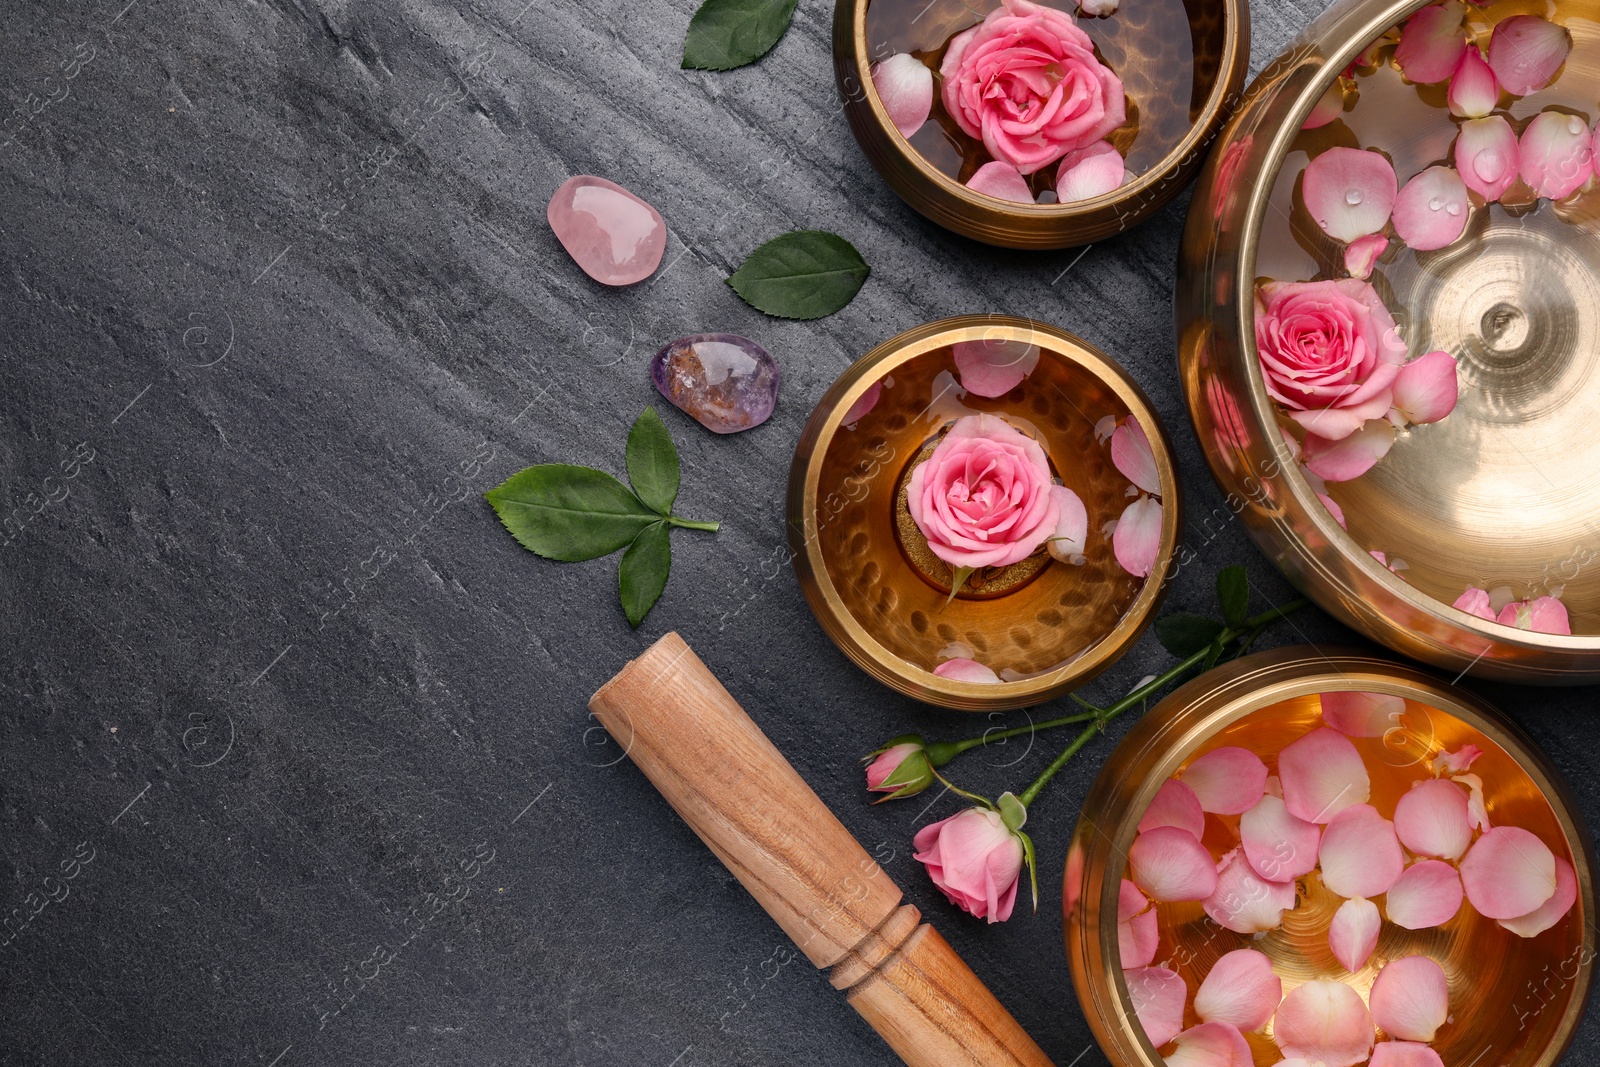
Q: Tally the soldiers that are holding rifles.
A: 0